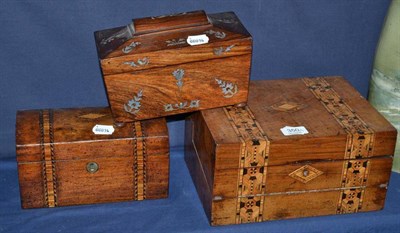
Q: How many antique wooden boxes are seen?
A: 3